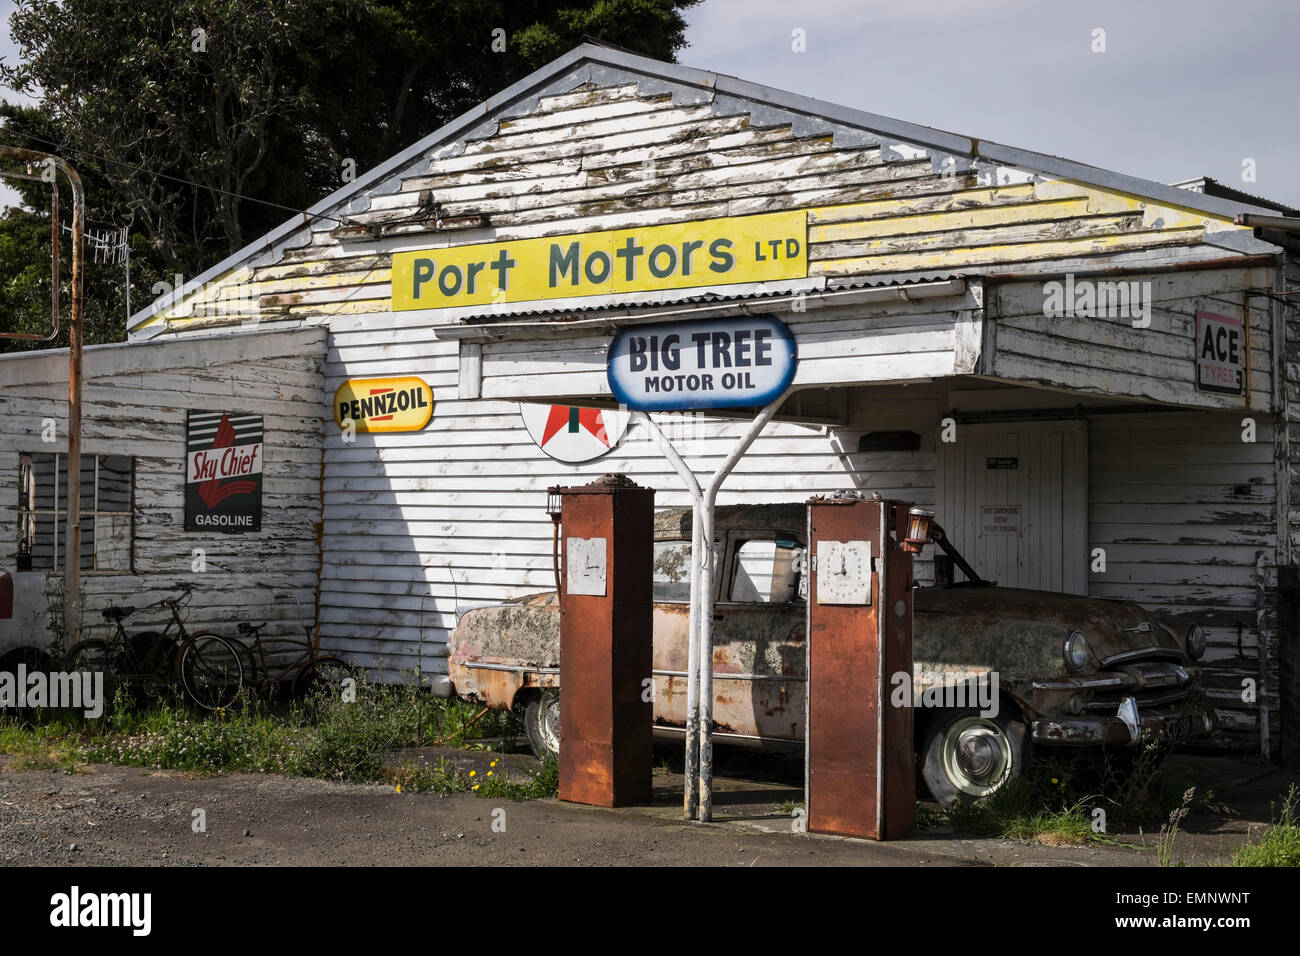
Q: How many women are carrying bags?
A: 0